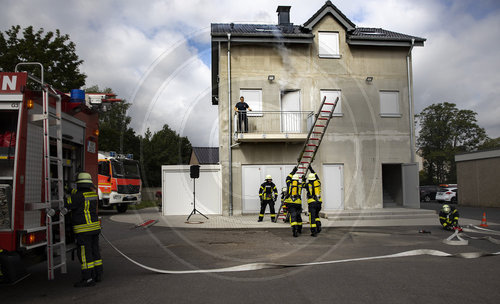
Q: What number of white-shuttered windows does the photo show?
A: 4